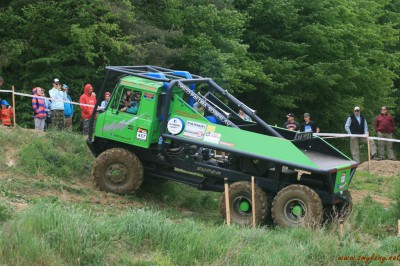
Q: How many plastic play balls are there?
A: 0